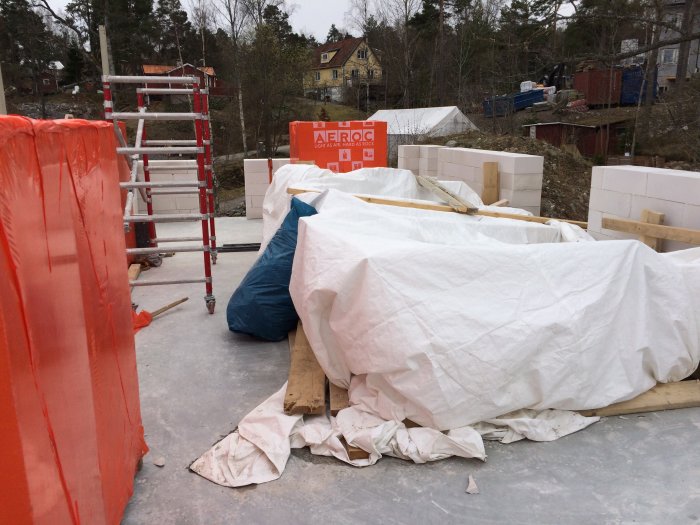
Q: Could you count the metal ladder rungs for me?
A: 12